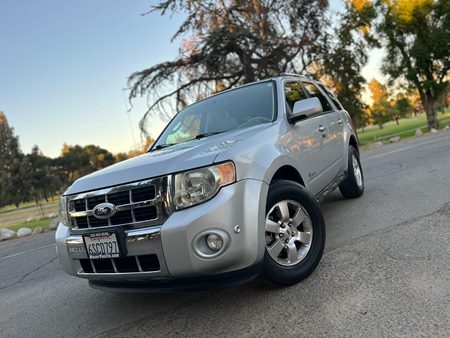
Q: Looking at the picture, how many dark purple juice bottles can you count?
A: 0